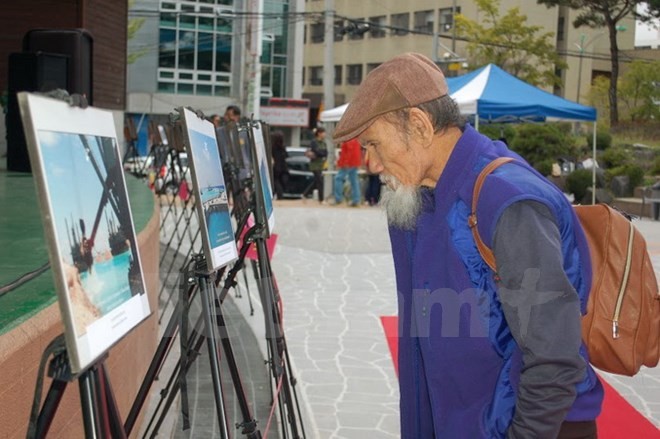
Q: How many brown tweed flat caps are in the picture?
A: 1